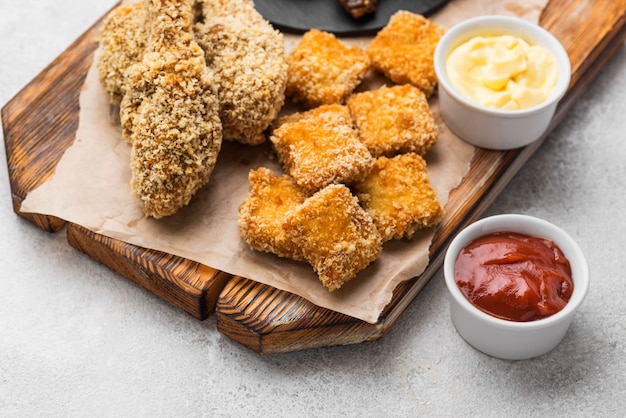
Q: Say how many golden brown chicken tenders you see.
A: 7